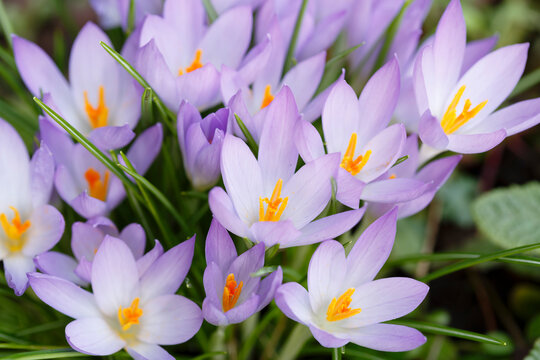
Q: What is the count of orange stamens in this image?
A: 11